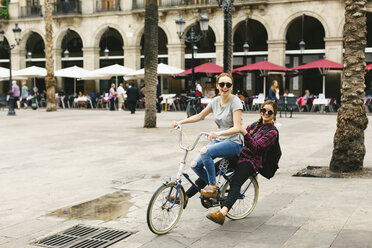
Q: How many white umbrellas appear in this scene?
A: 5